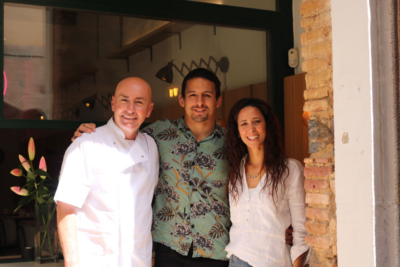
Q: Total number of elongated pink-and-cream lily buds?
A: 5